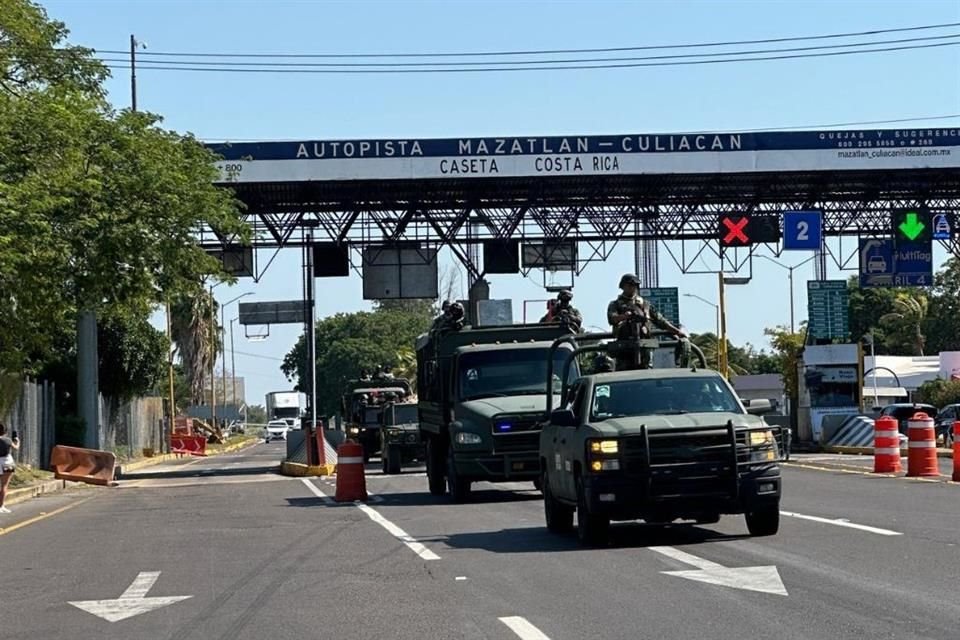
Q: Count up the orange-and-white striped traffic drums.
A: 4